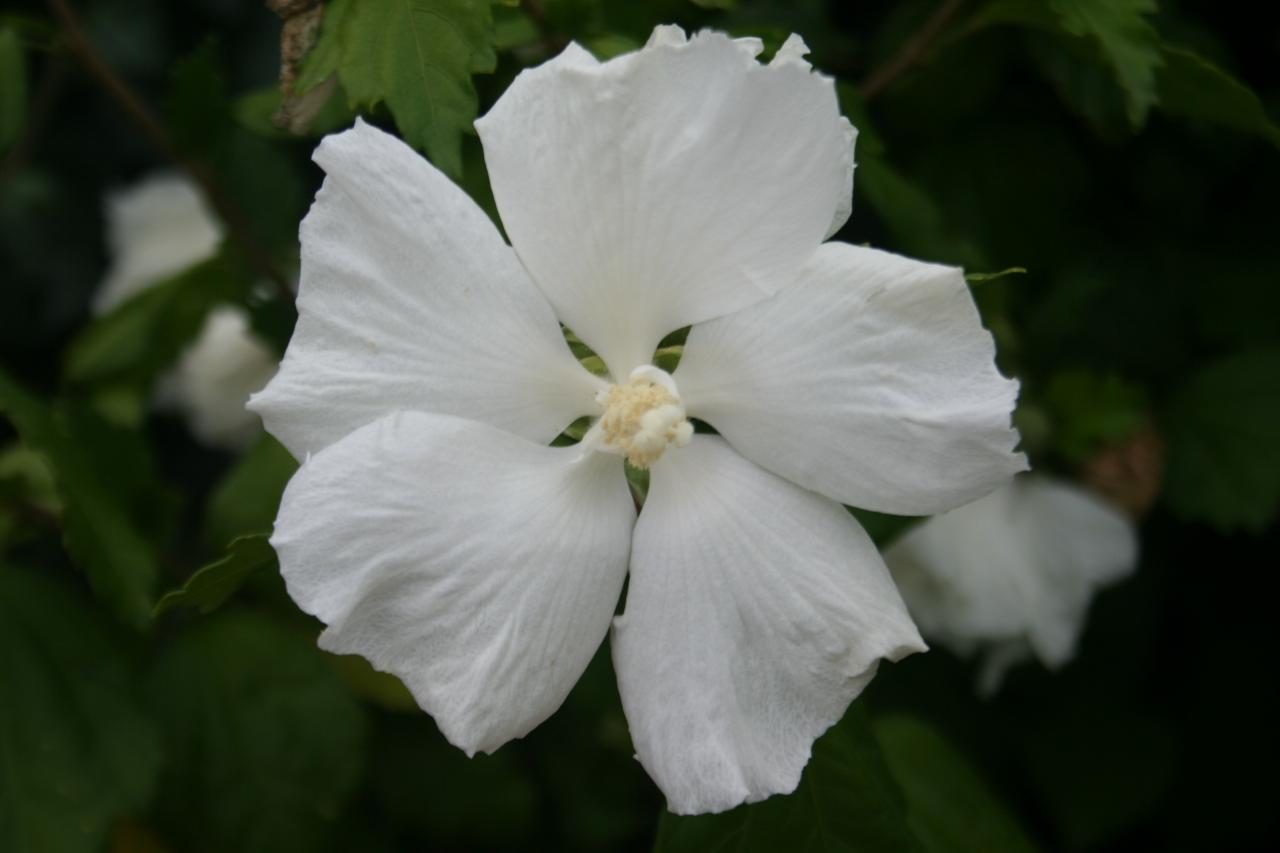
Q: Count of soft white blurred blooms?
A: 3